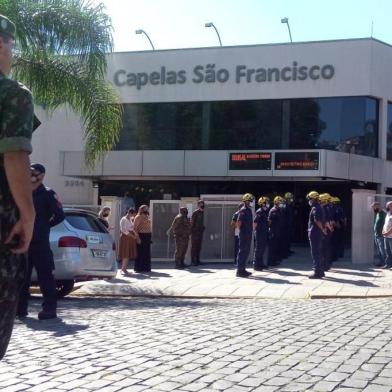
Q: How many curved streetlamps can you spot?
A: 3